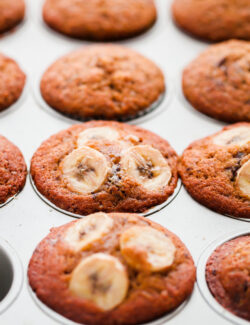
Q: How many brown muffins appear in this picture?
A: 11